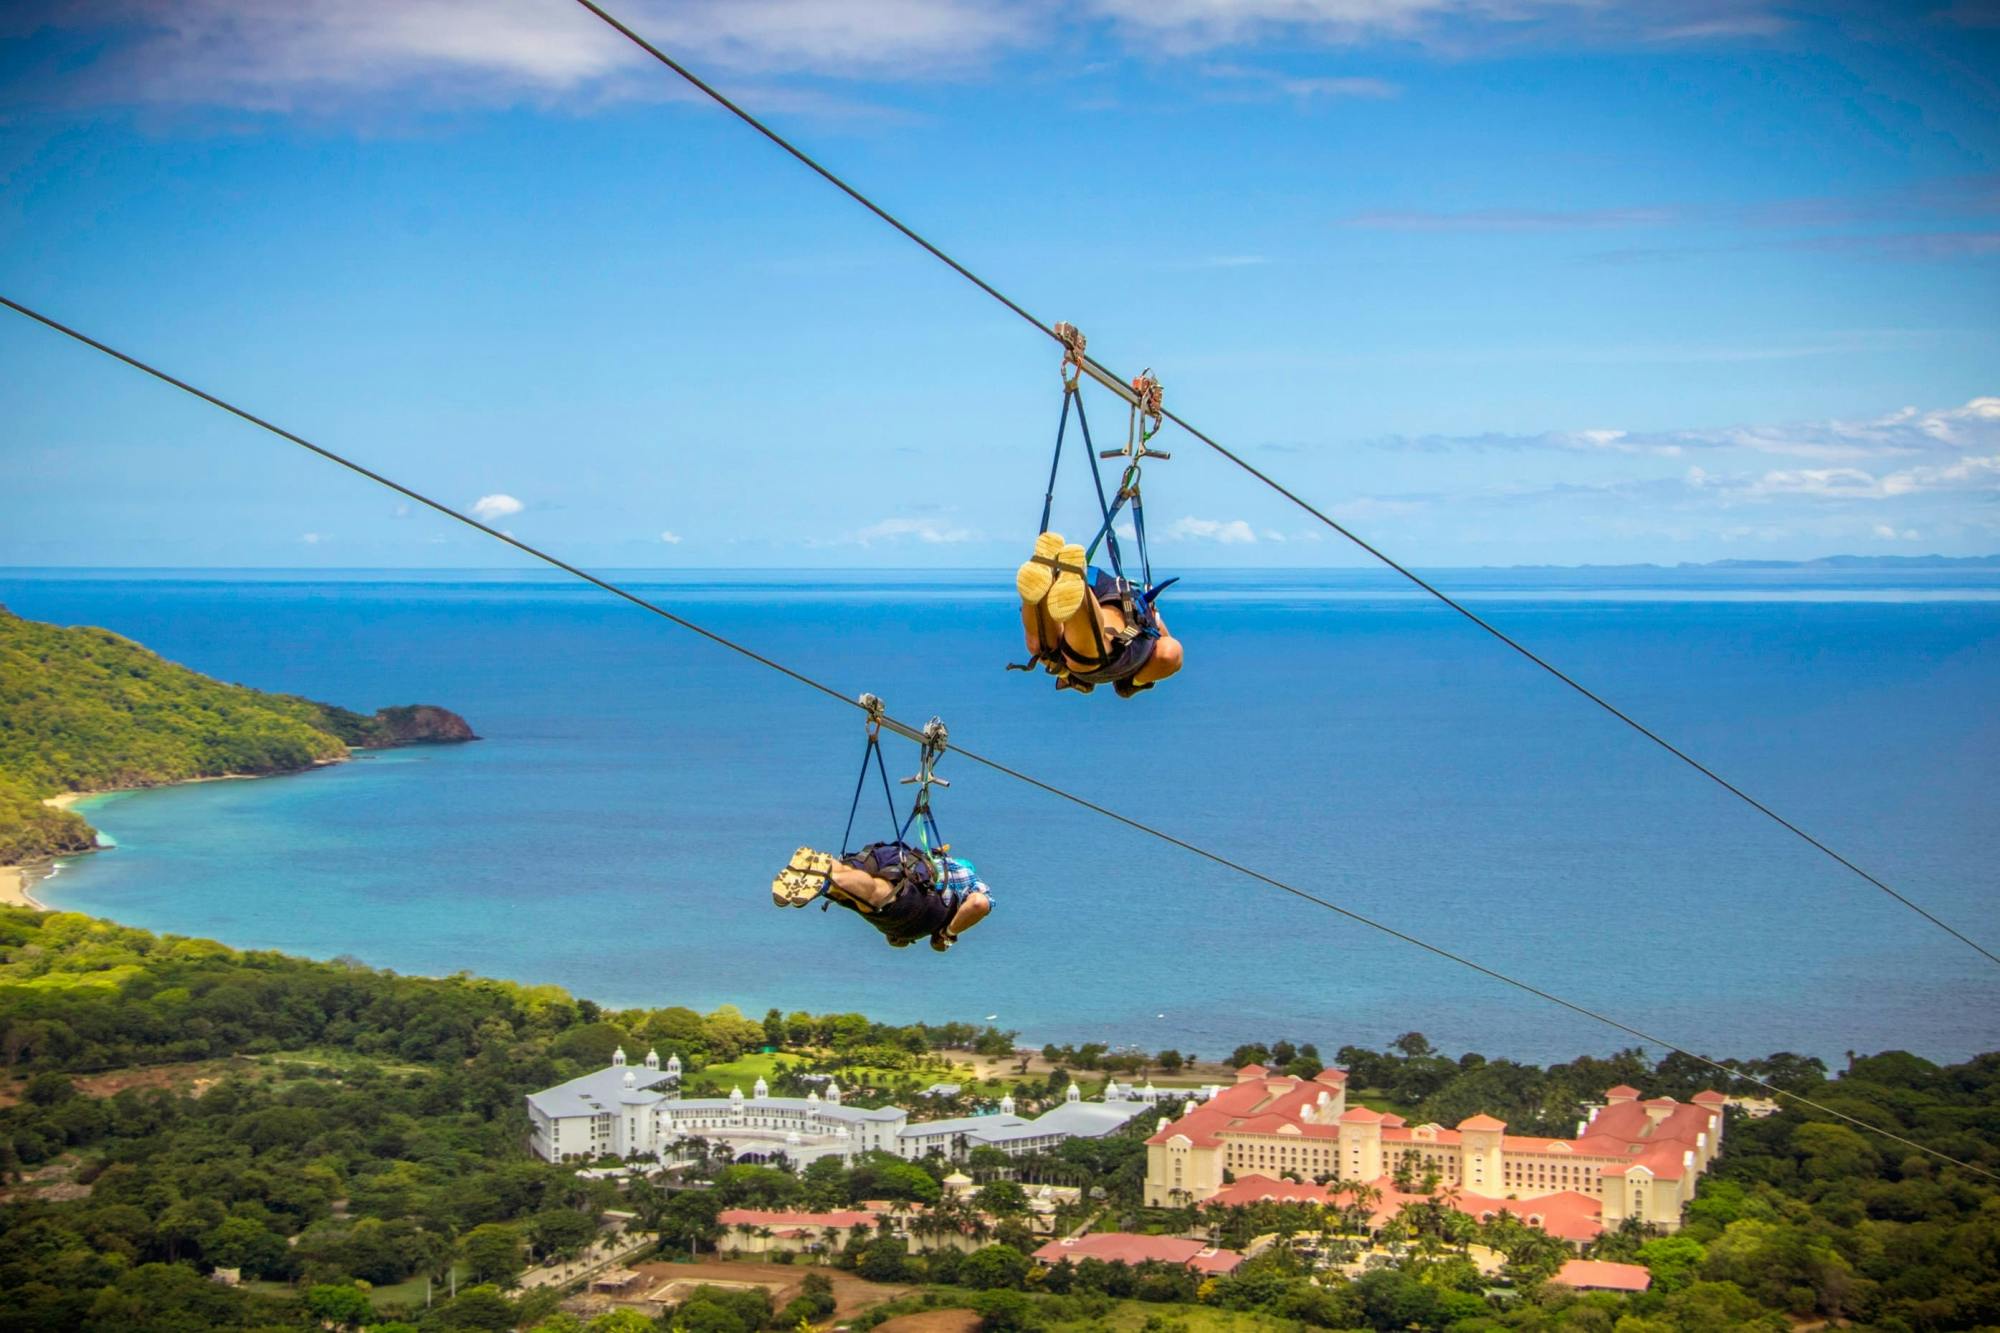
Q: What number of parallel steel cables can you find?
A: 2